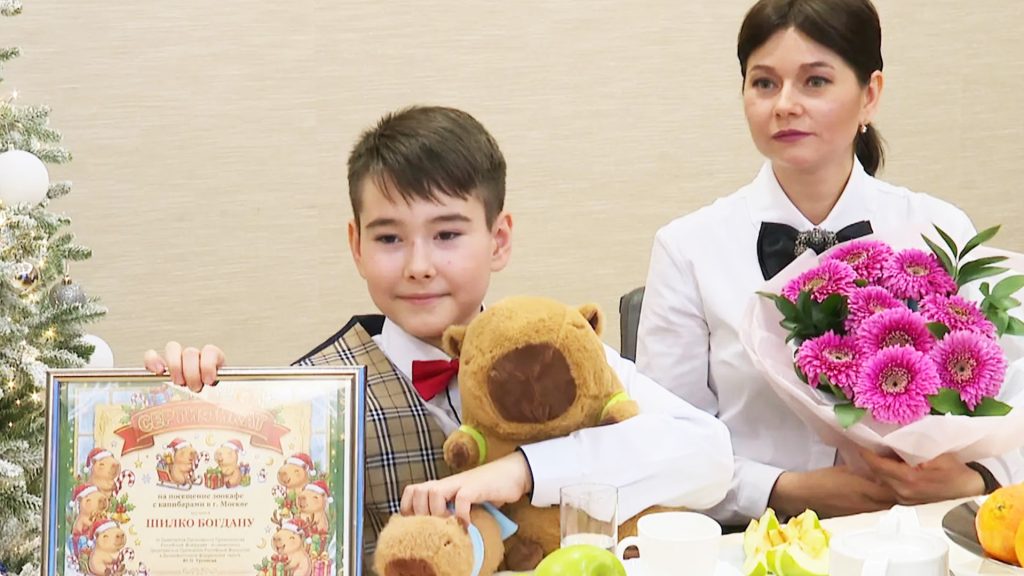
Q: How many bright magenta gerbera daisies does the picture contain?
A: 9